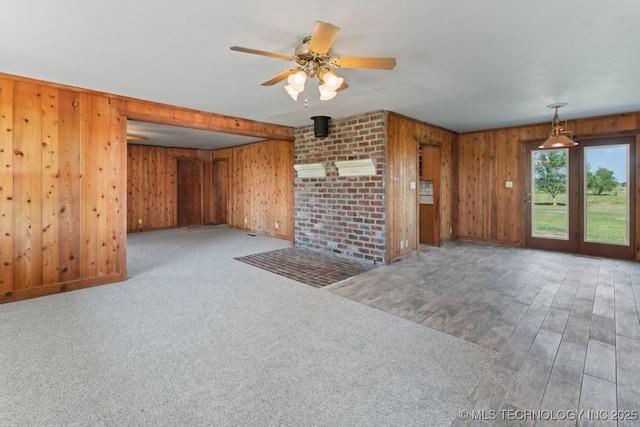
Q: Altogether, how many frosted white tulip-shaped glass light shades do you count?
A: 4